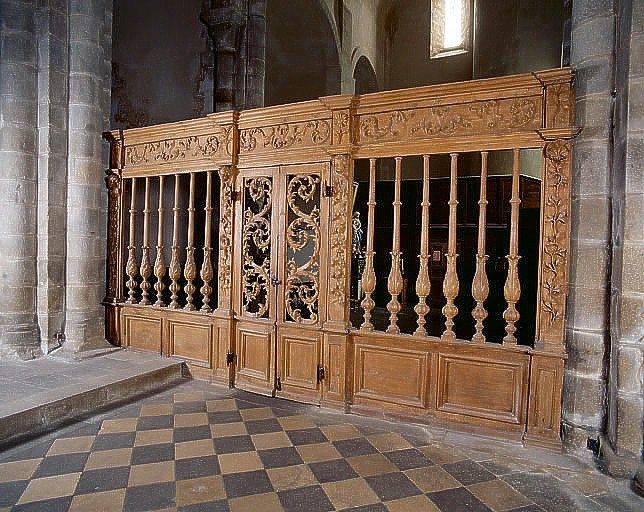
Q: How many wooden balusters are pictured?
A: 12